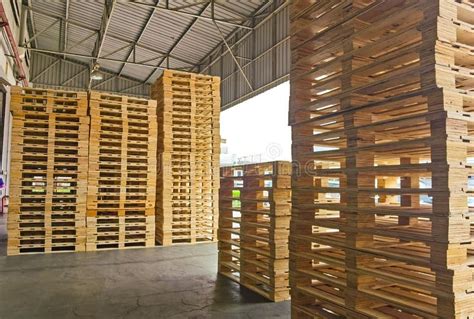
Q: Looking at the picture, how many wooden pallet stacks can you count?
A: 5